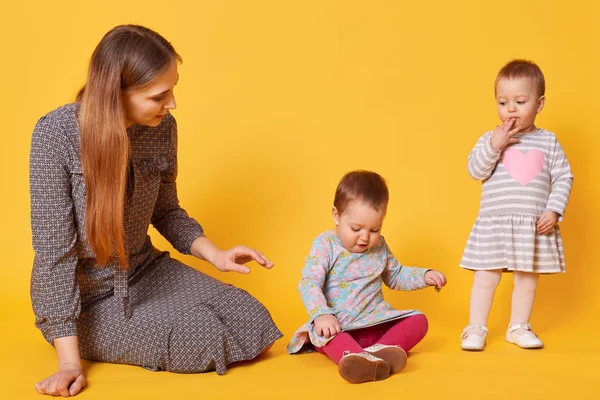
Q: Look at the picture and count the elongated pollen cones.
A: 0